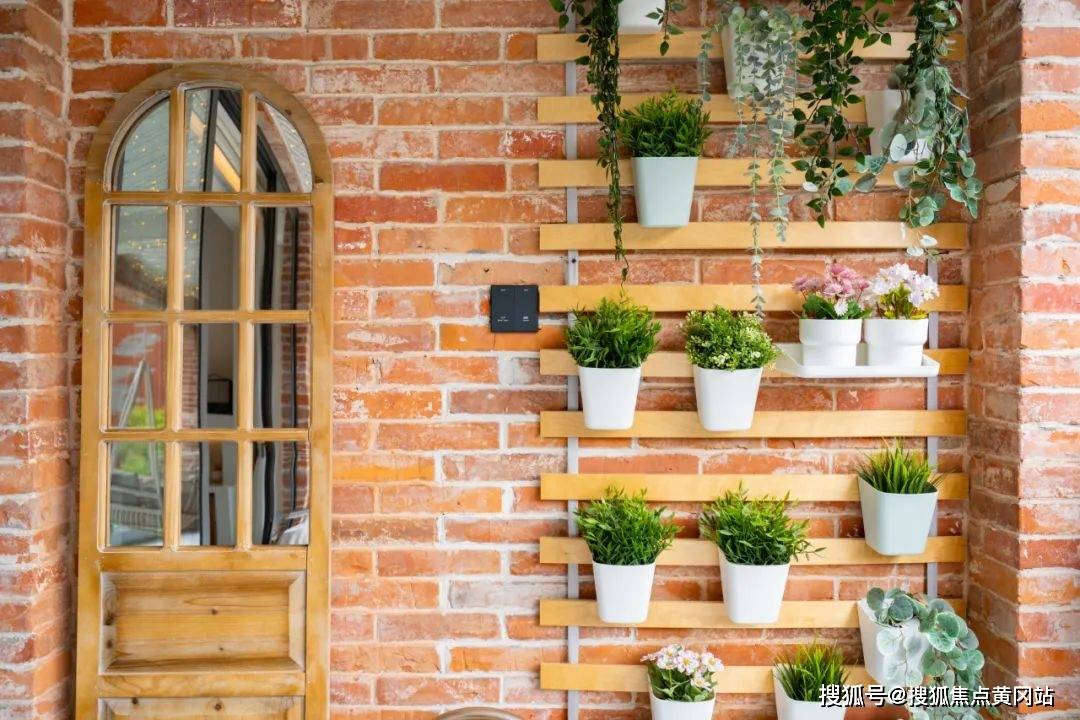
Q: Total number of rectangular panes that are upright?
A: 9